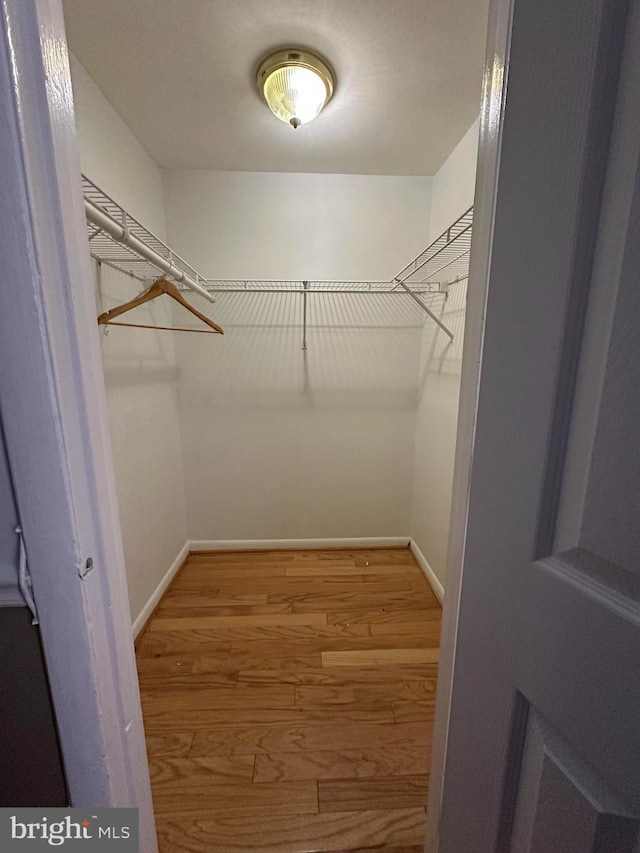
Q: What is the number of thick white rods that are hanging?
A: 1